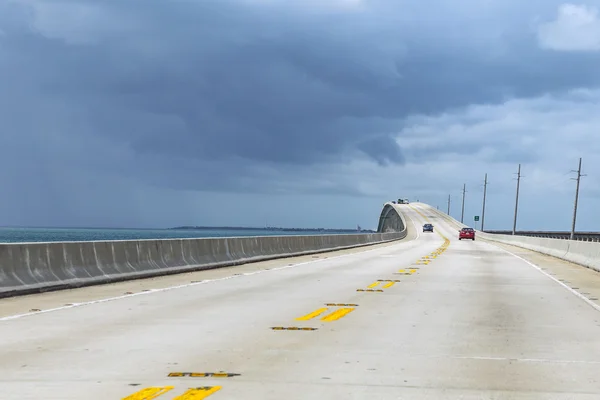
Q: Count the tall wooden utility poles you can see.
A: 5